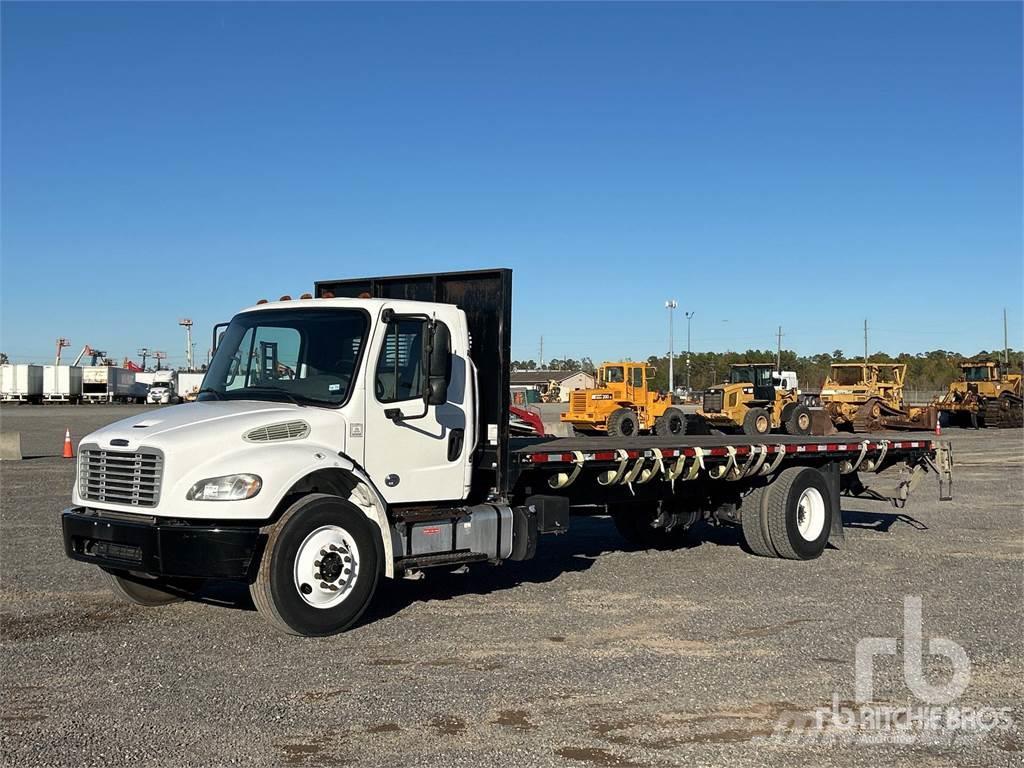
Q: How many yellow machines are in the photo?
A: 4